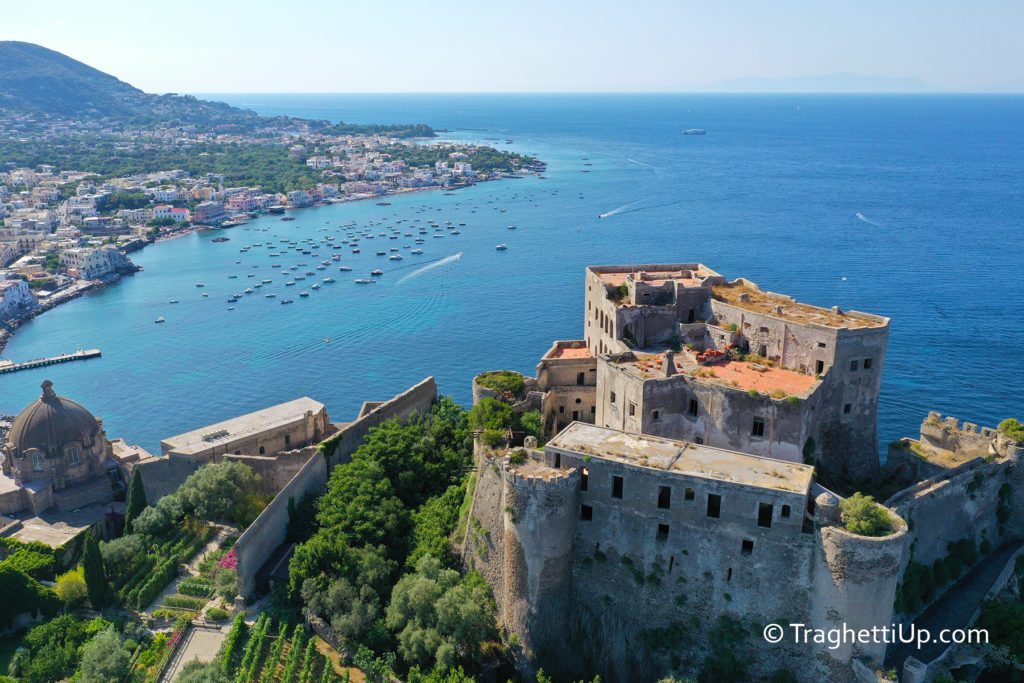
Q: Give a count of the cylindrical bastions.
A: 3